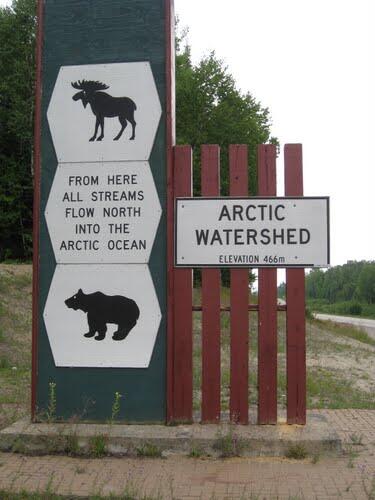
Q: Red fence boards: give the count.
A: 5